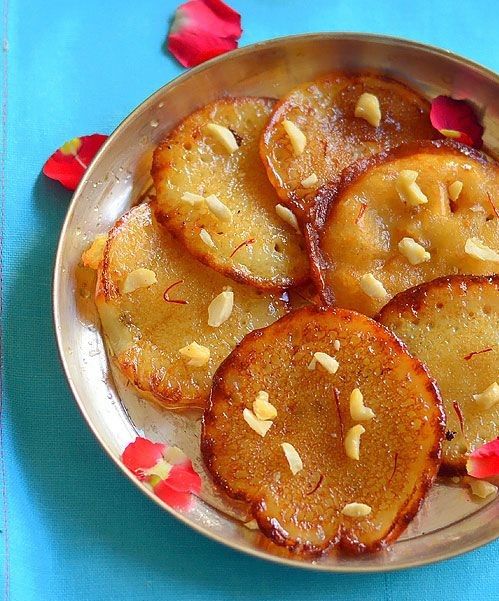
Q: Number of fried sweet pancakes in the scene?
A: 6